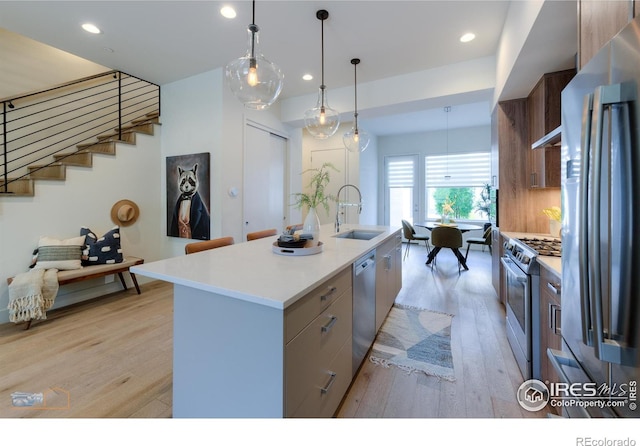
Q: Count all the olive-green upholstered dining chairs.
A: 4